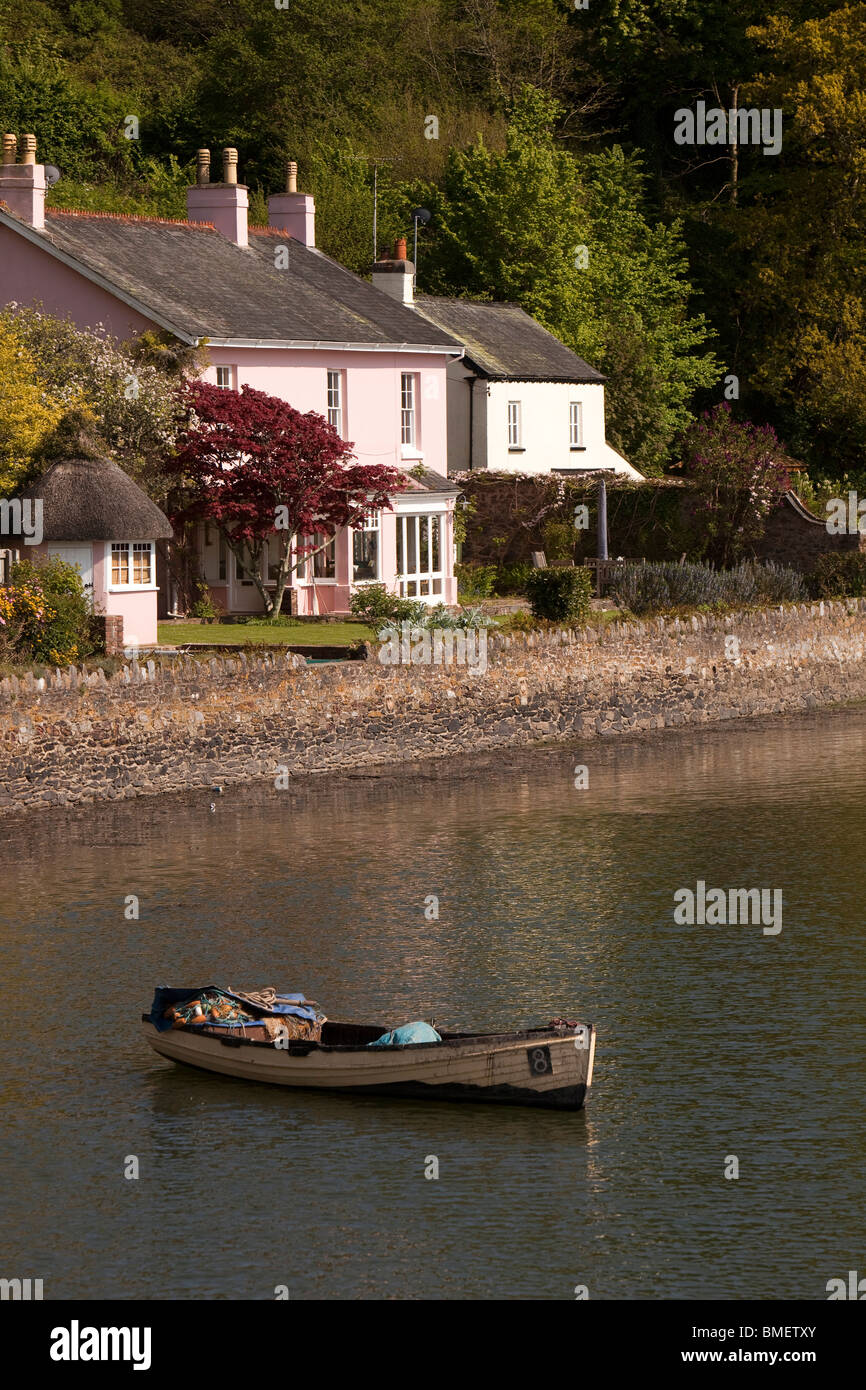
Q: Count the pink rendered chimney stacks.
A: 3